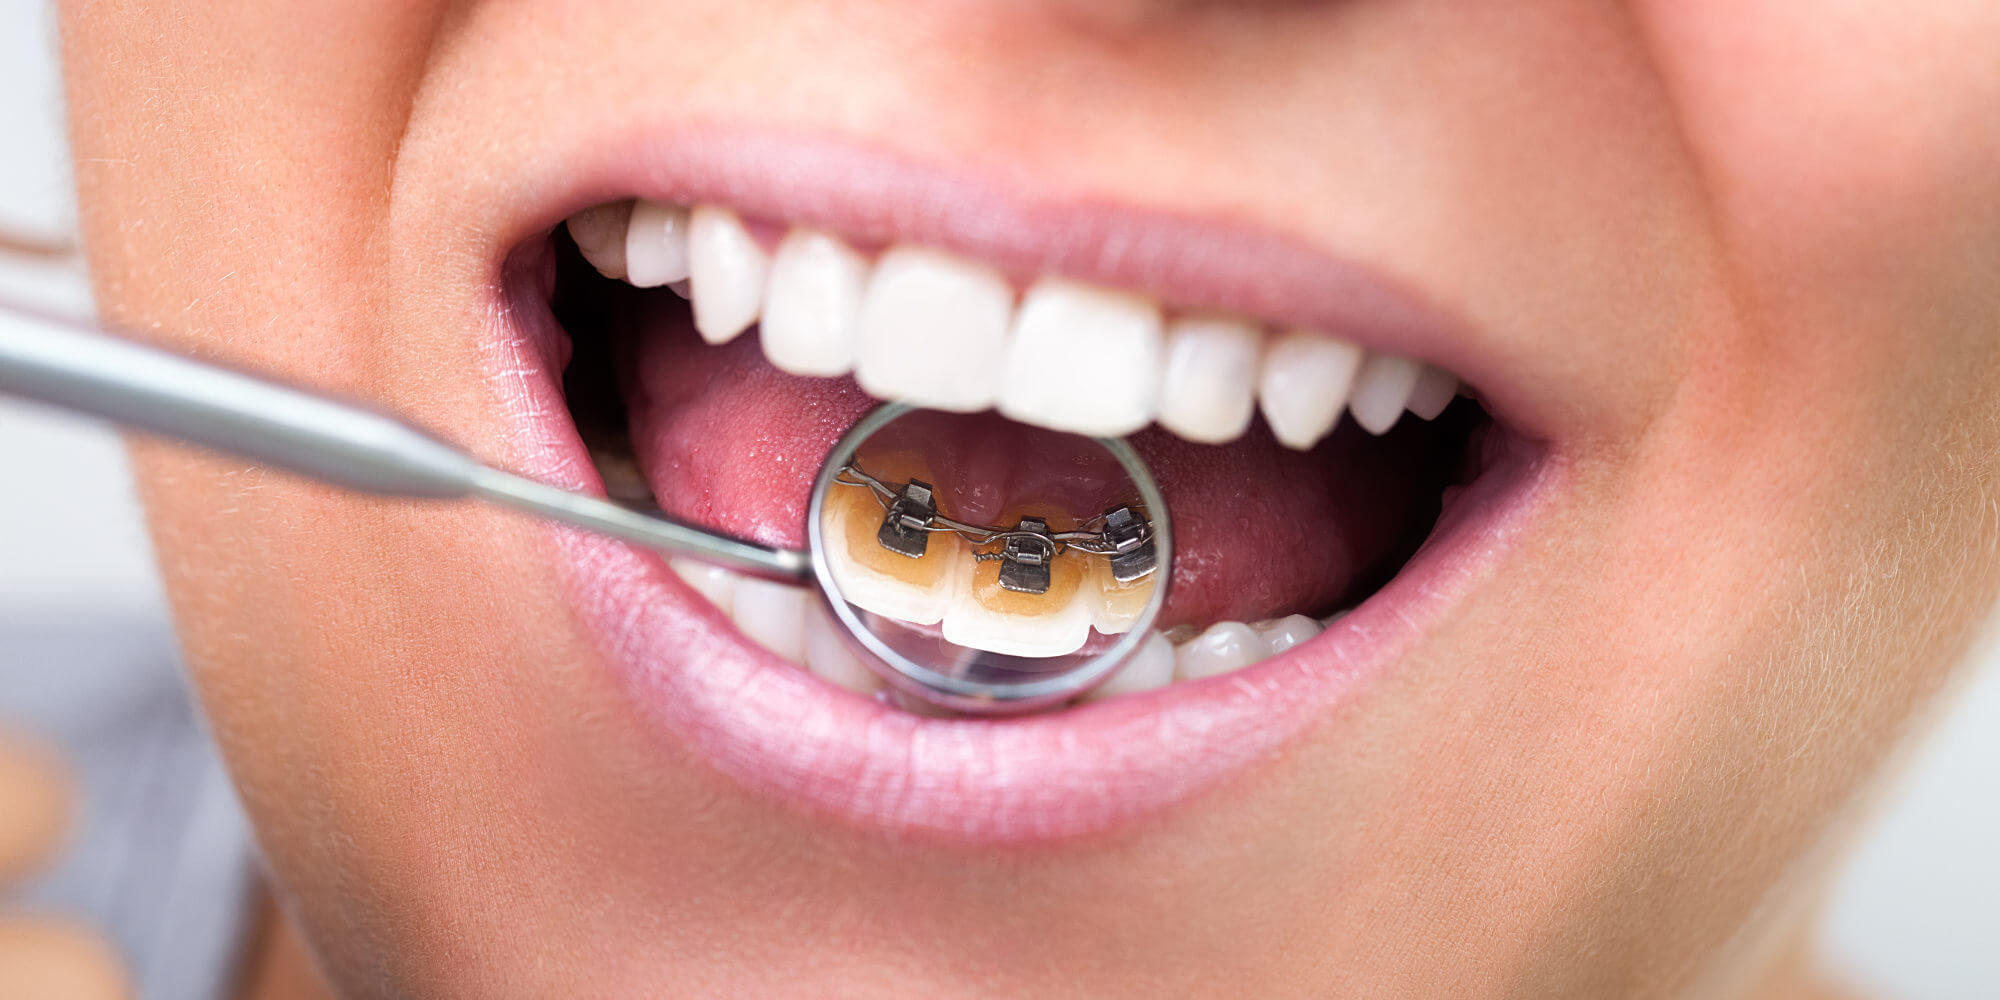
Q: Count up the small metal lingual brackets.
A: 3